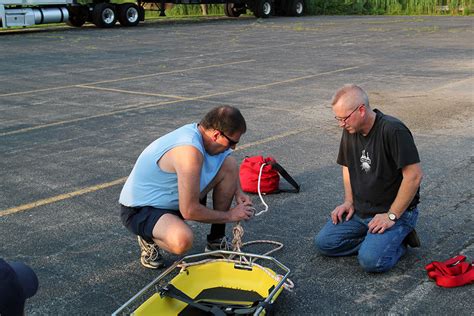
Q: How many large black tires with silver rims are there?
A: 4